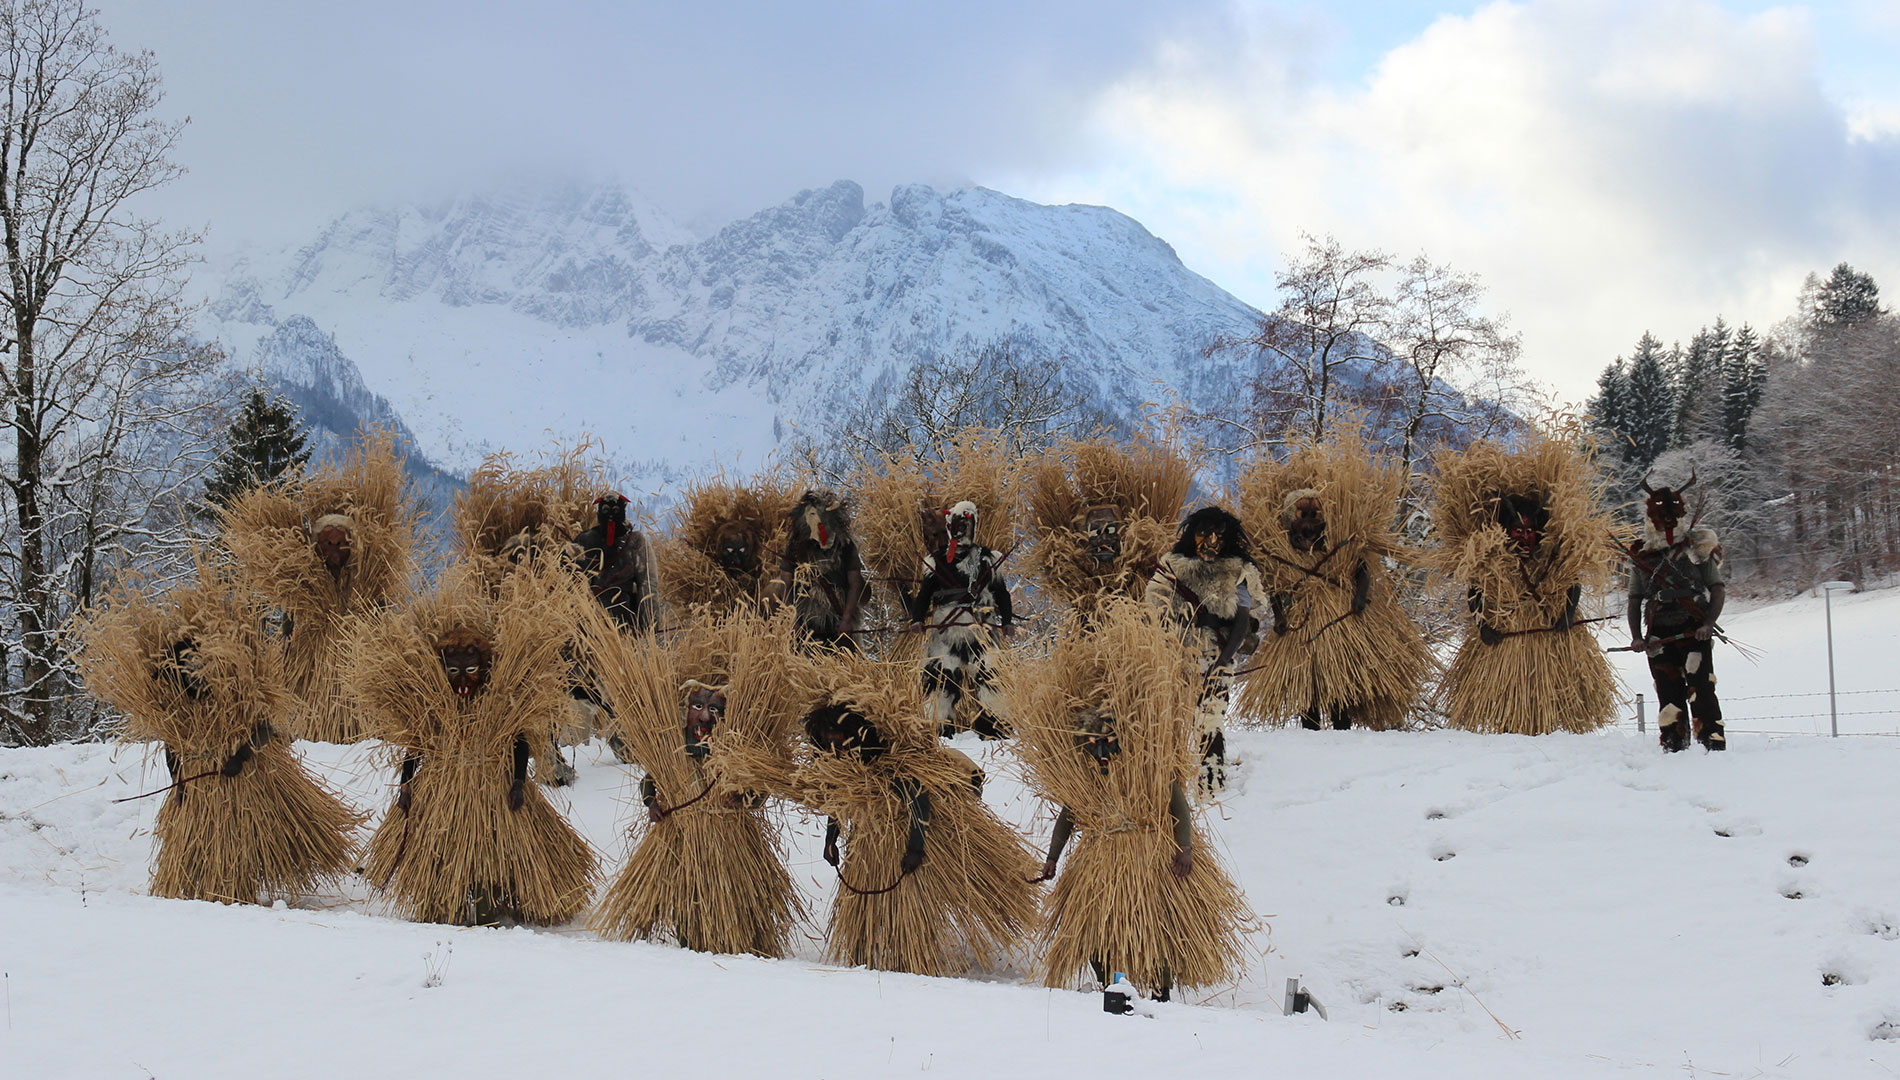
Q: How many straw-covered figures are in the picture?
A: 12